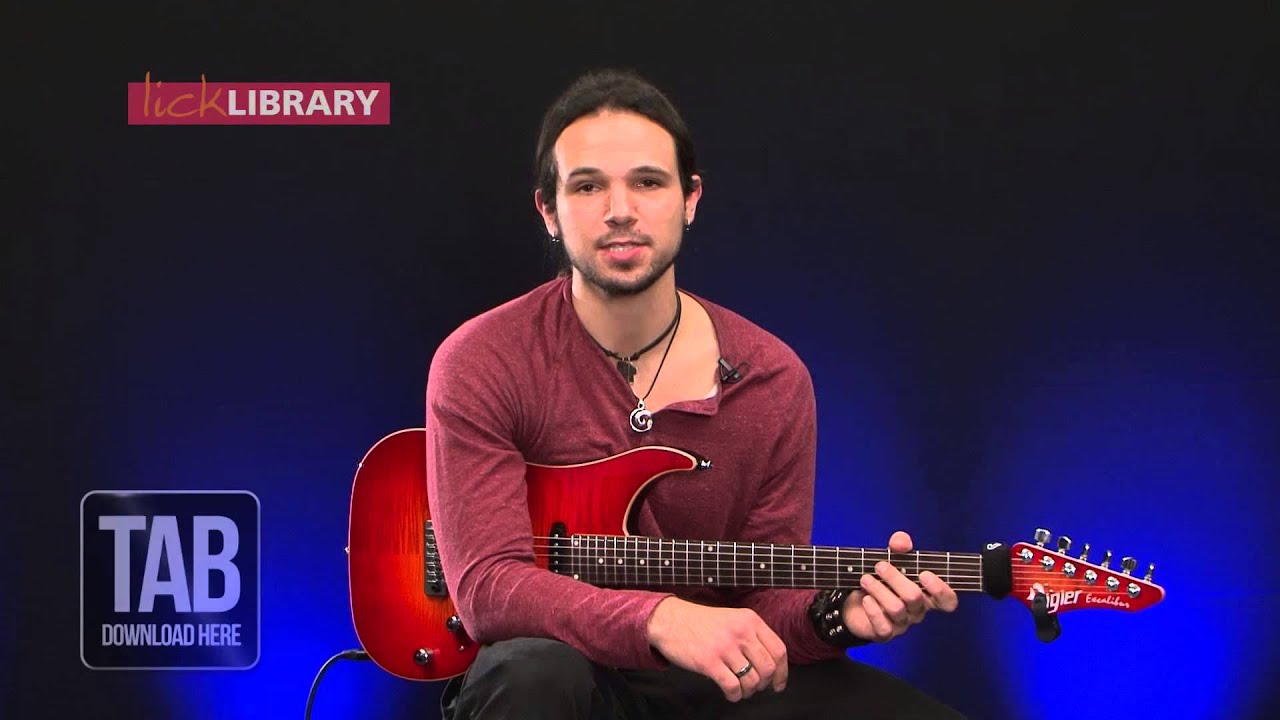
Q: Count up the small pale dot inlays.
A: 12